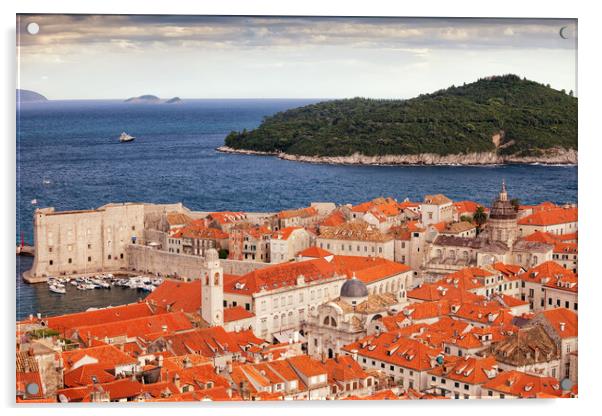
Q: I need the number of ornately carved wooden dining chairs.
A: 0